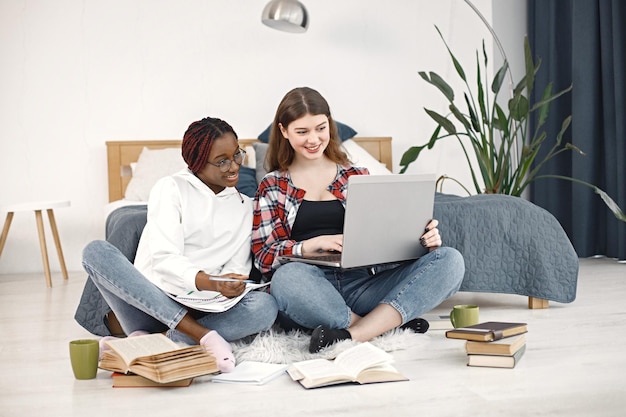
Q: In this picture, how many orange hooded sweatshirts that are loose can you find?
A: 0